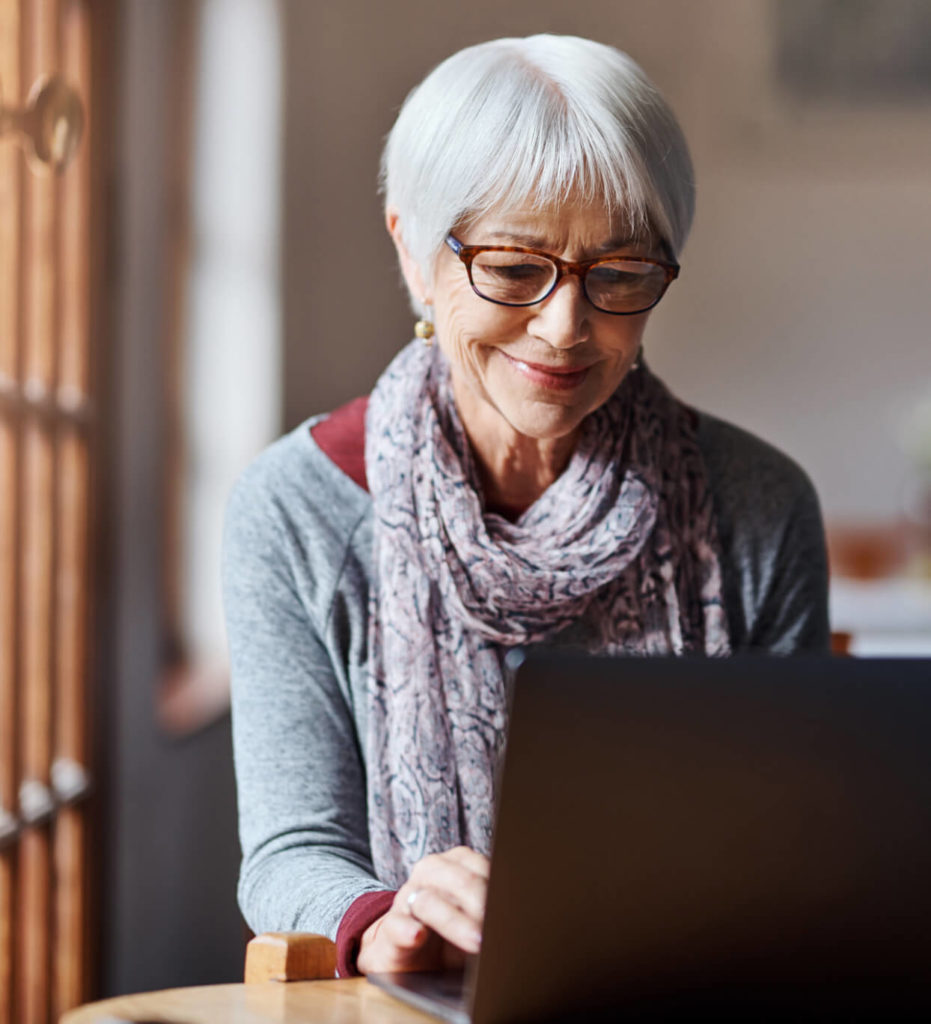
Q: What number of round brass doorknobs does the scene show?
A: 1